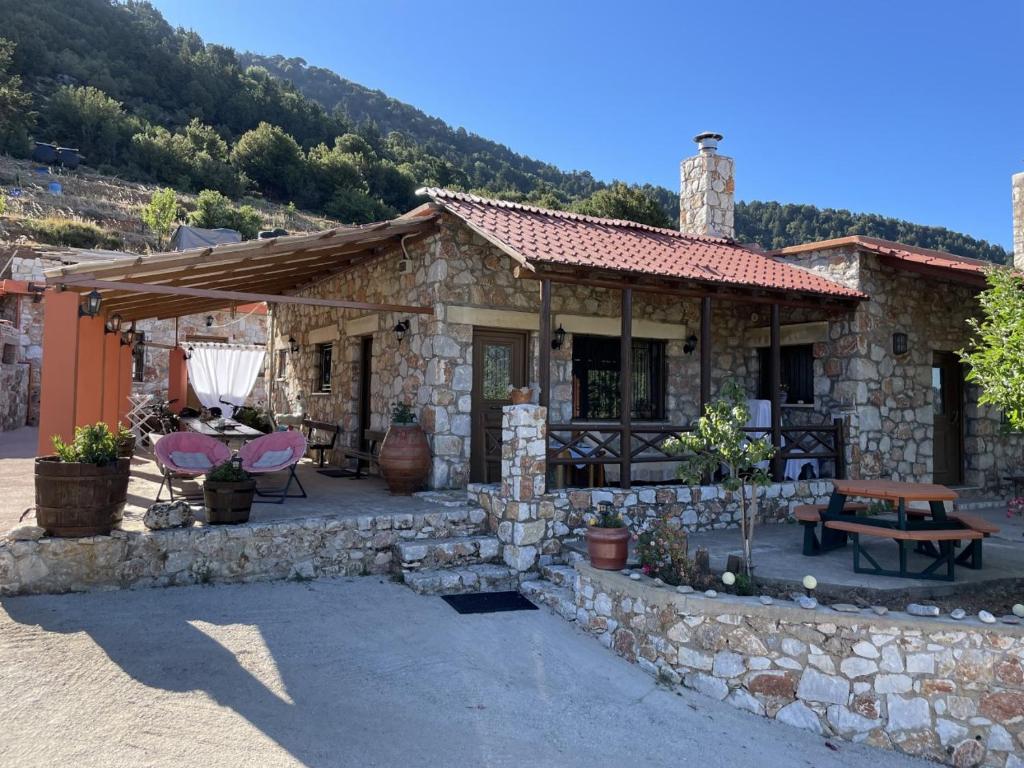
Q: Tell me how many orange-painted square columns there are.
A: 5